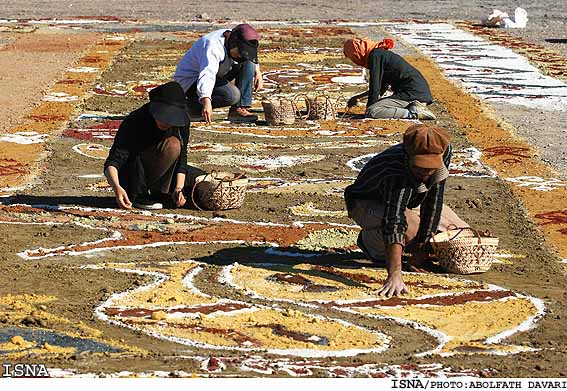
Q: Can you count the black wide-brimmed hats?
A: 1